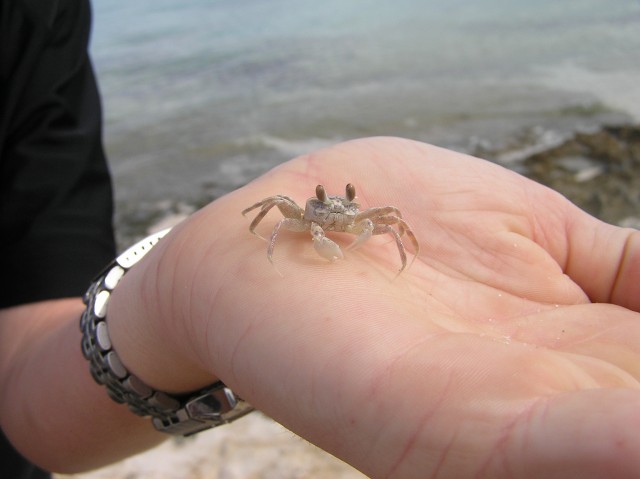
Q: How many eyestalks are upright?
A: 2